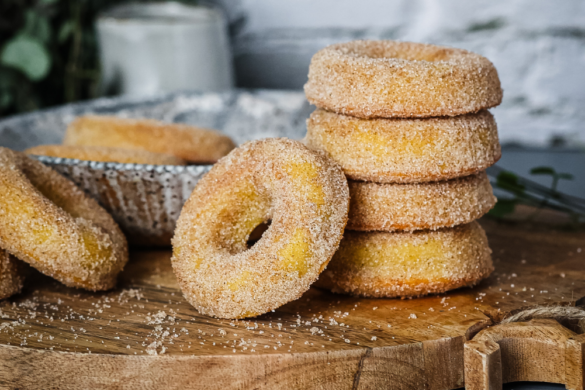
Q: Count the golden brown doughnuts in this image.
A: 9